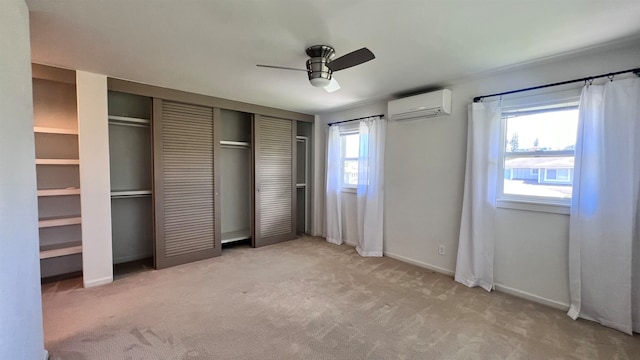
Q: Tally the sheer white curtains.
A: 4